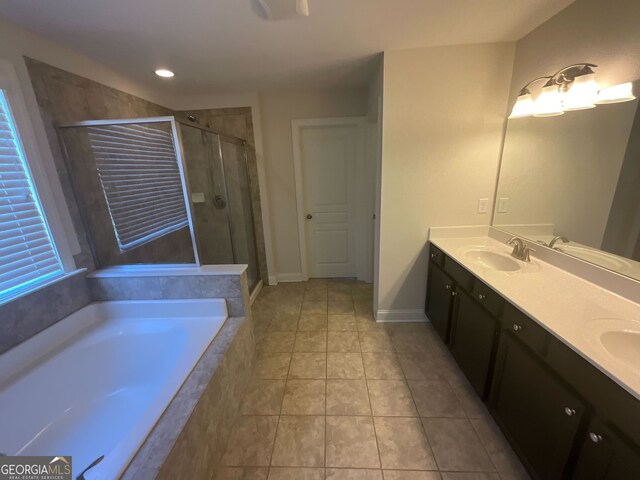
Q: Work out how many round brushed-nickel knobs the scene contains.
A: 7